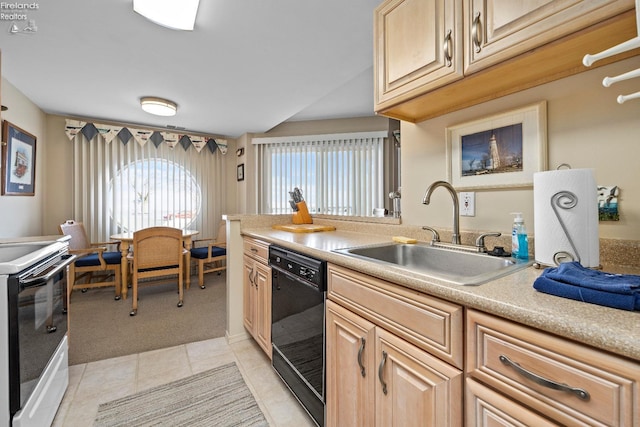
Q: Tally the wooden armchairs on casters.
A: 3